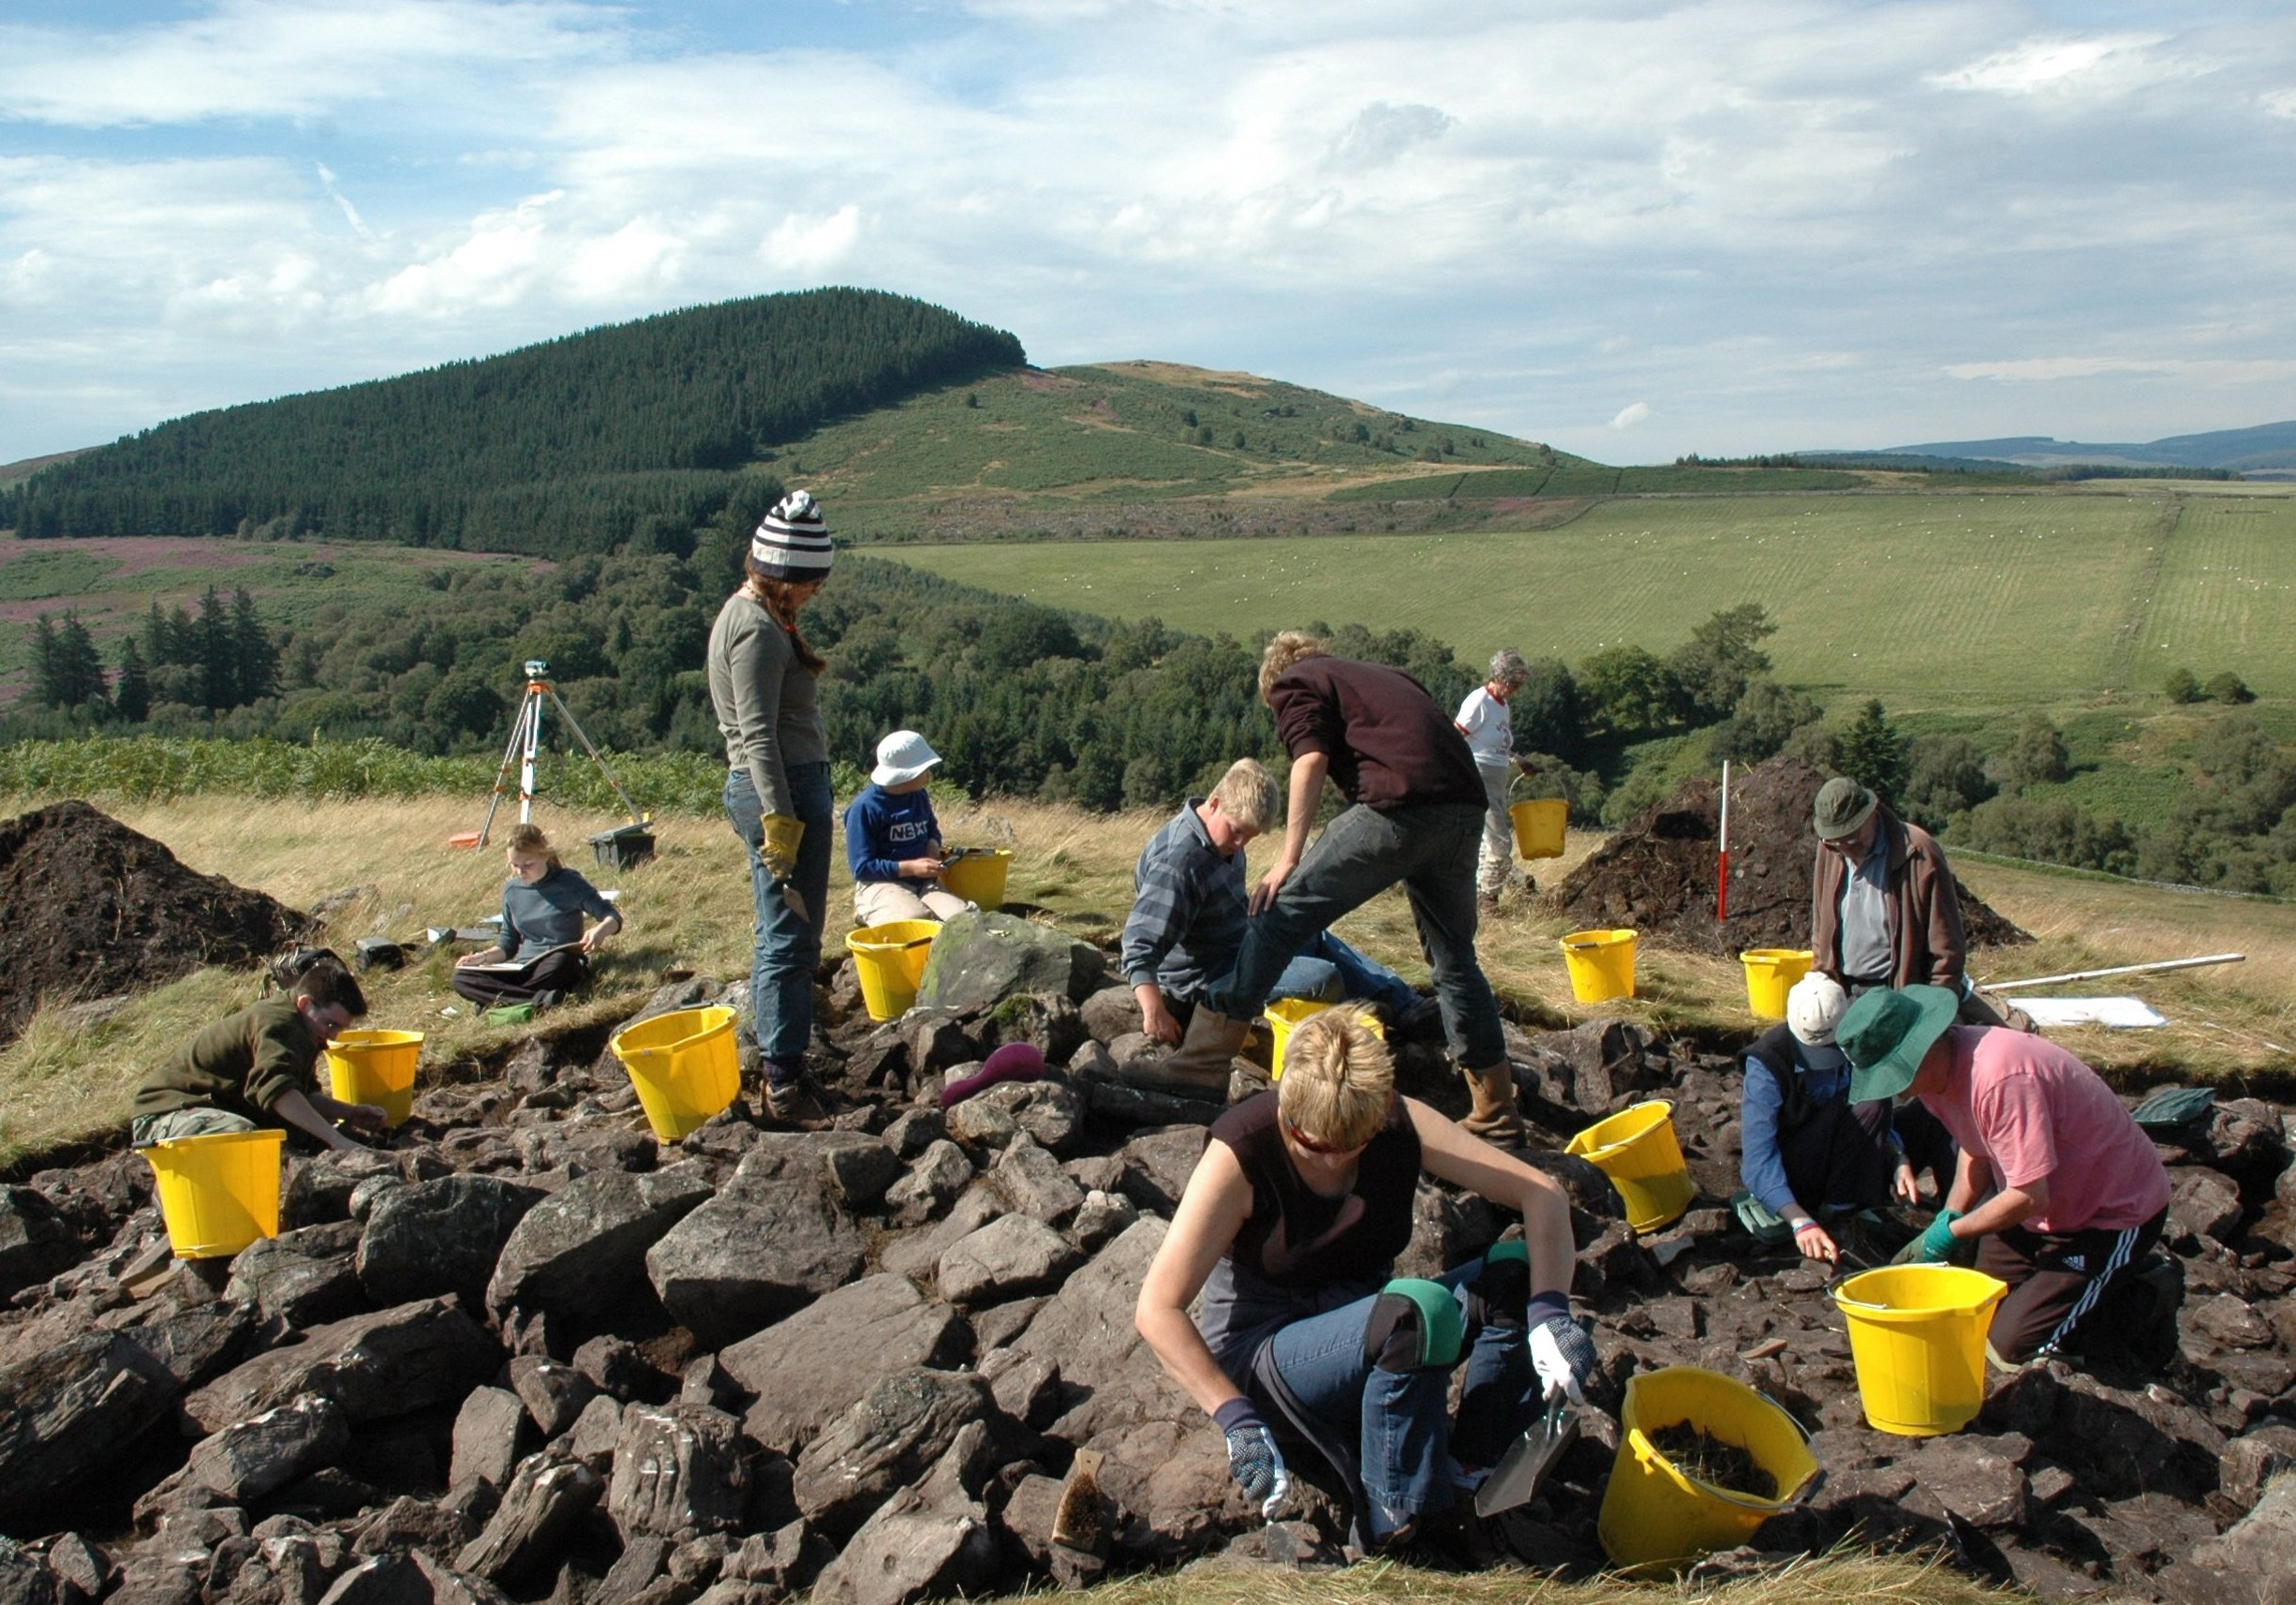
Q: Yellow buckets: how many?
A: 12